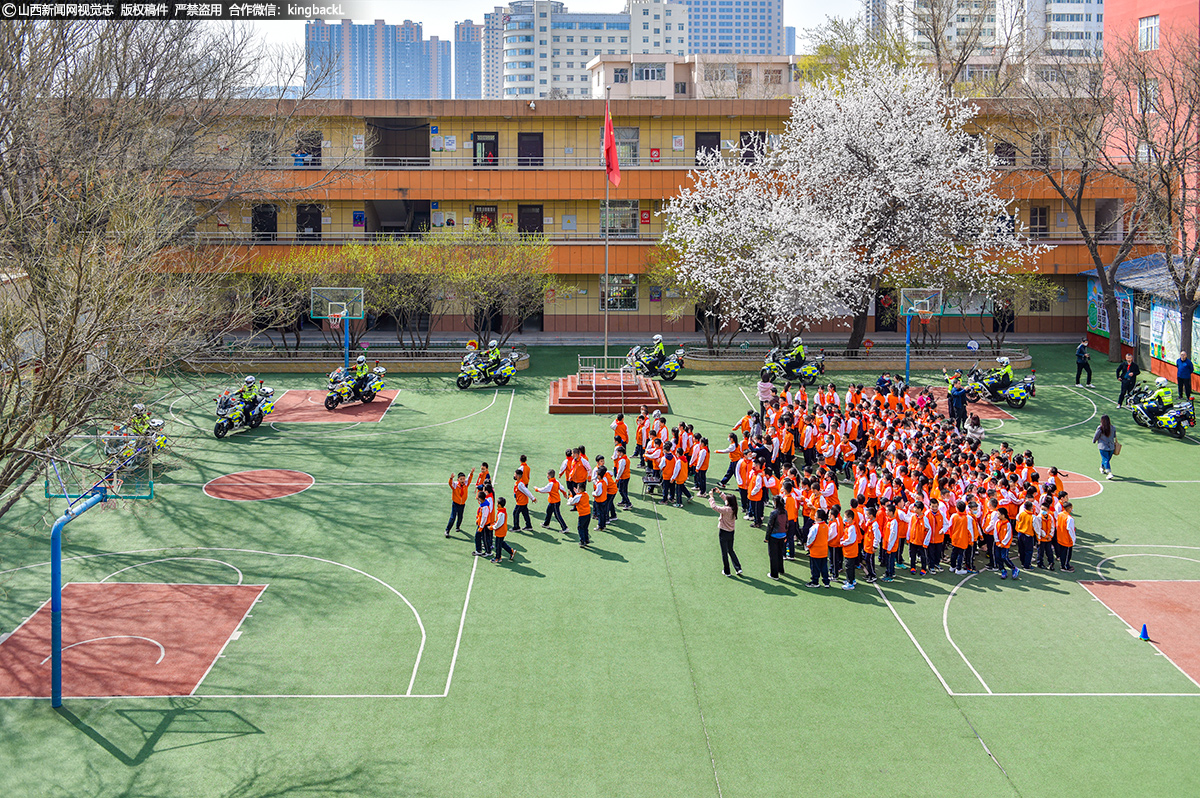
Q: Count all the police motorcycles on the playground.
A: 8